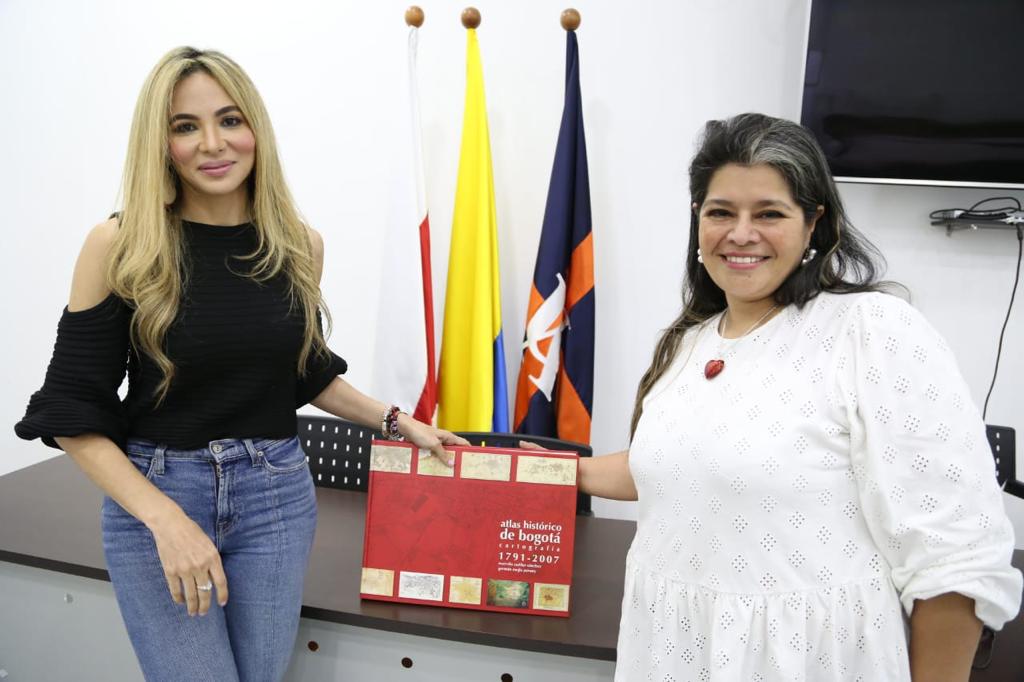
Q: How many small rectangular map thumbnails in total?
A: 9